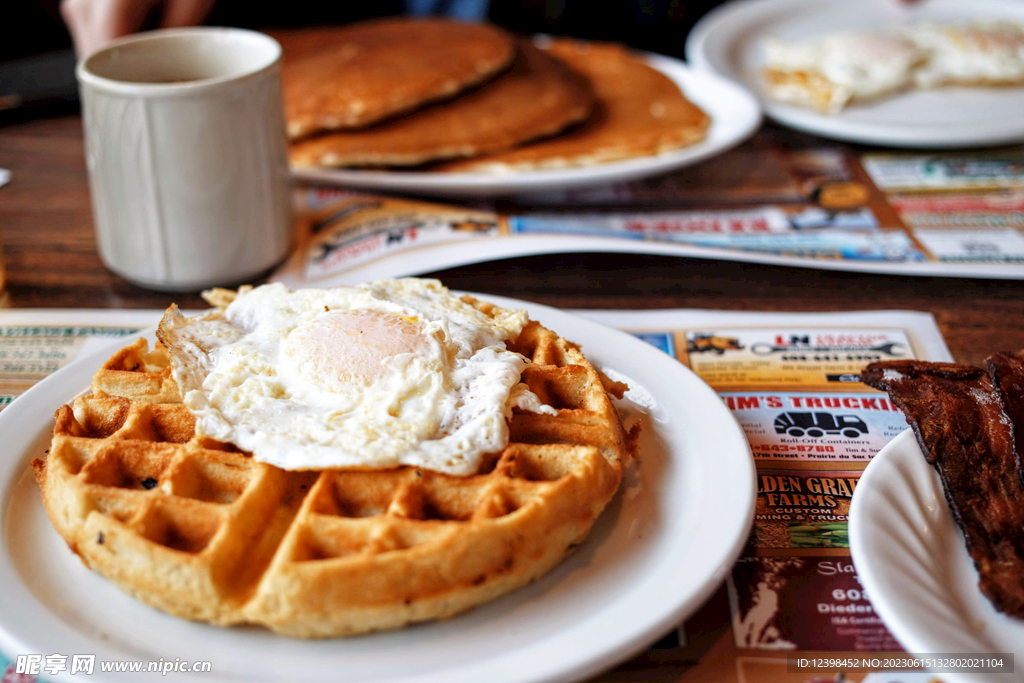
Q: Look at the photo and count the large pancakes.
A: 3